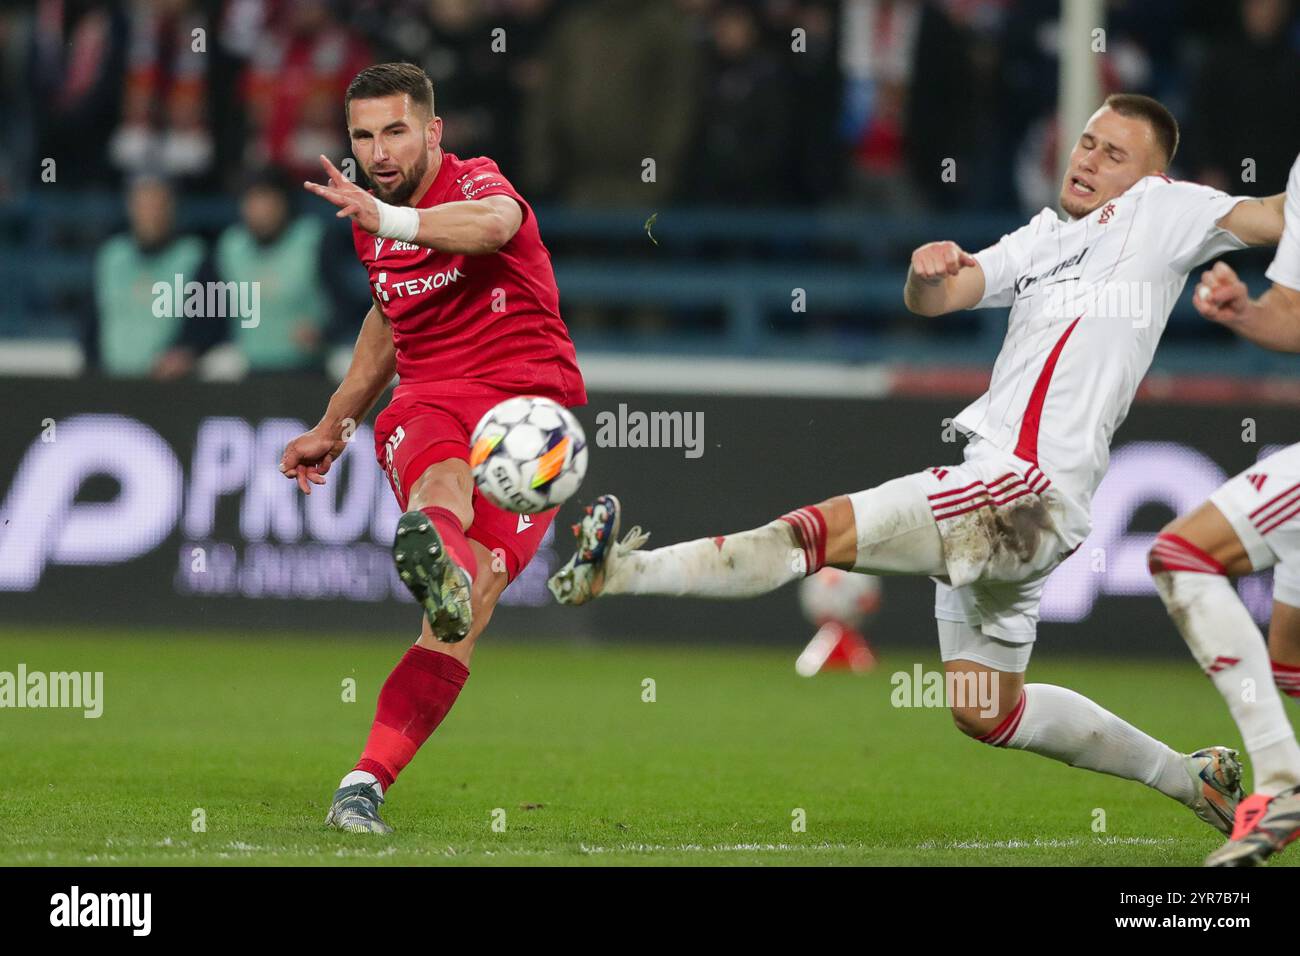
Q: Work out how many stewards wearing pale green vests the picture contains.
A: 2